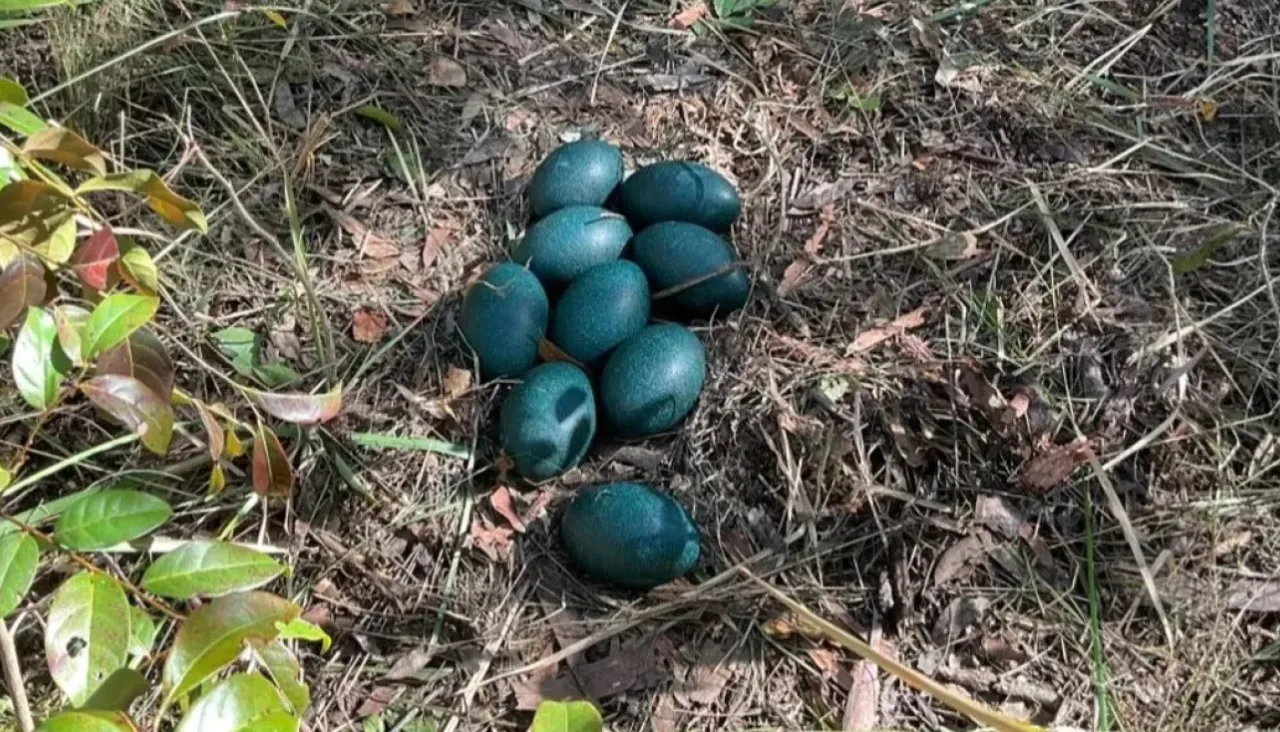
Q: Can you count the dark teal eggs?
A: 9